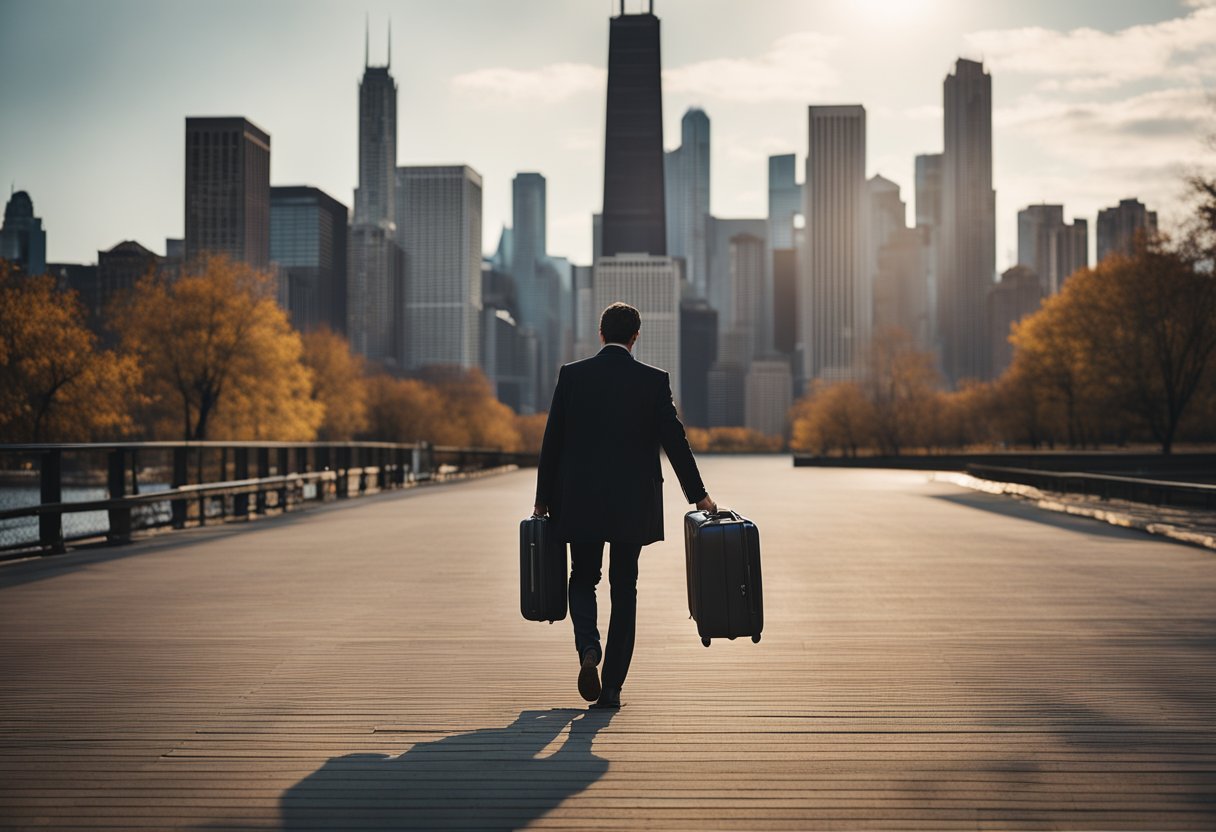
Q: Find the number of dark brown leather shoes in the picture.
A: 2